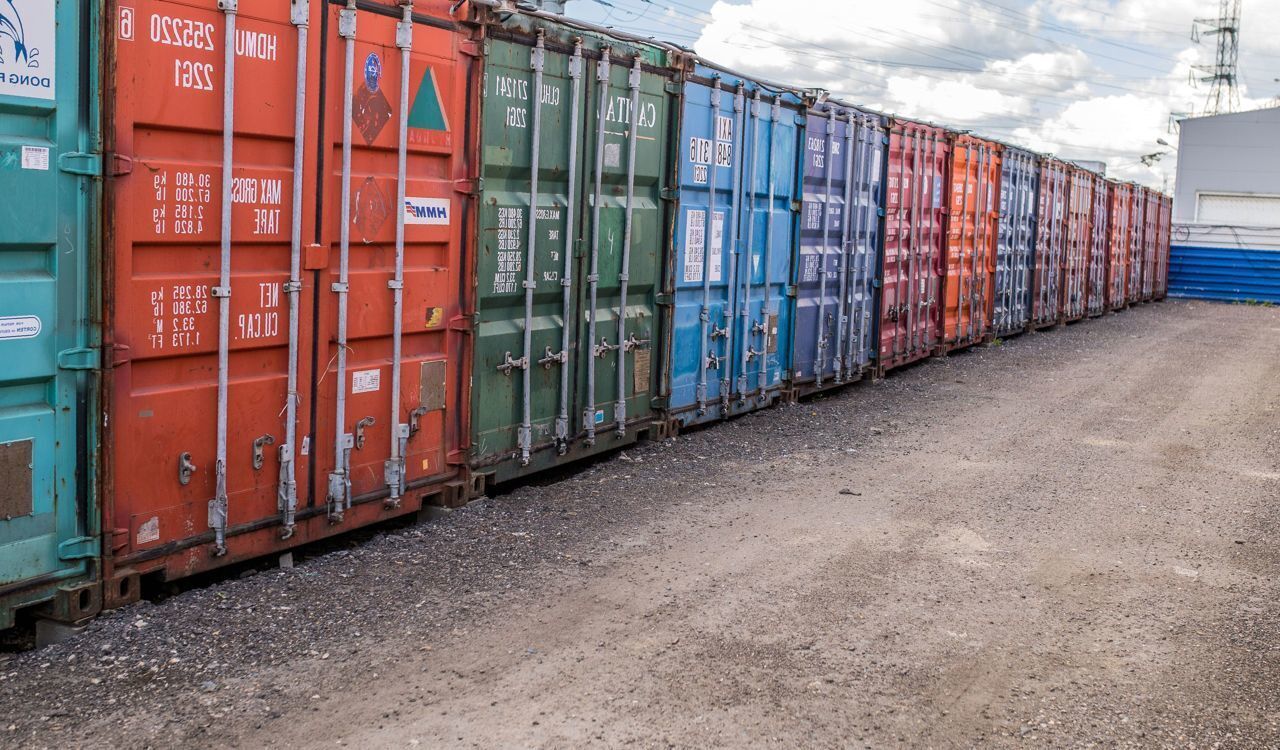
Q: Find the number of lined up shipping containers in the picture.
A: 15